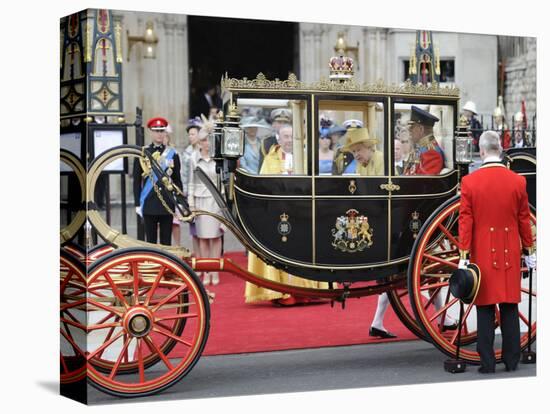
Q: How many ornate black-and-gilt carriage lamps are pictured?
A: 3